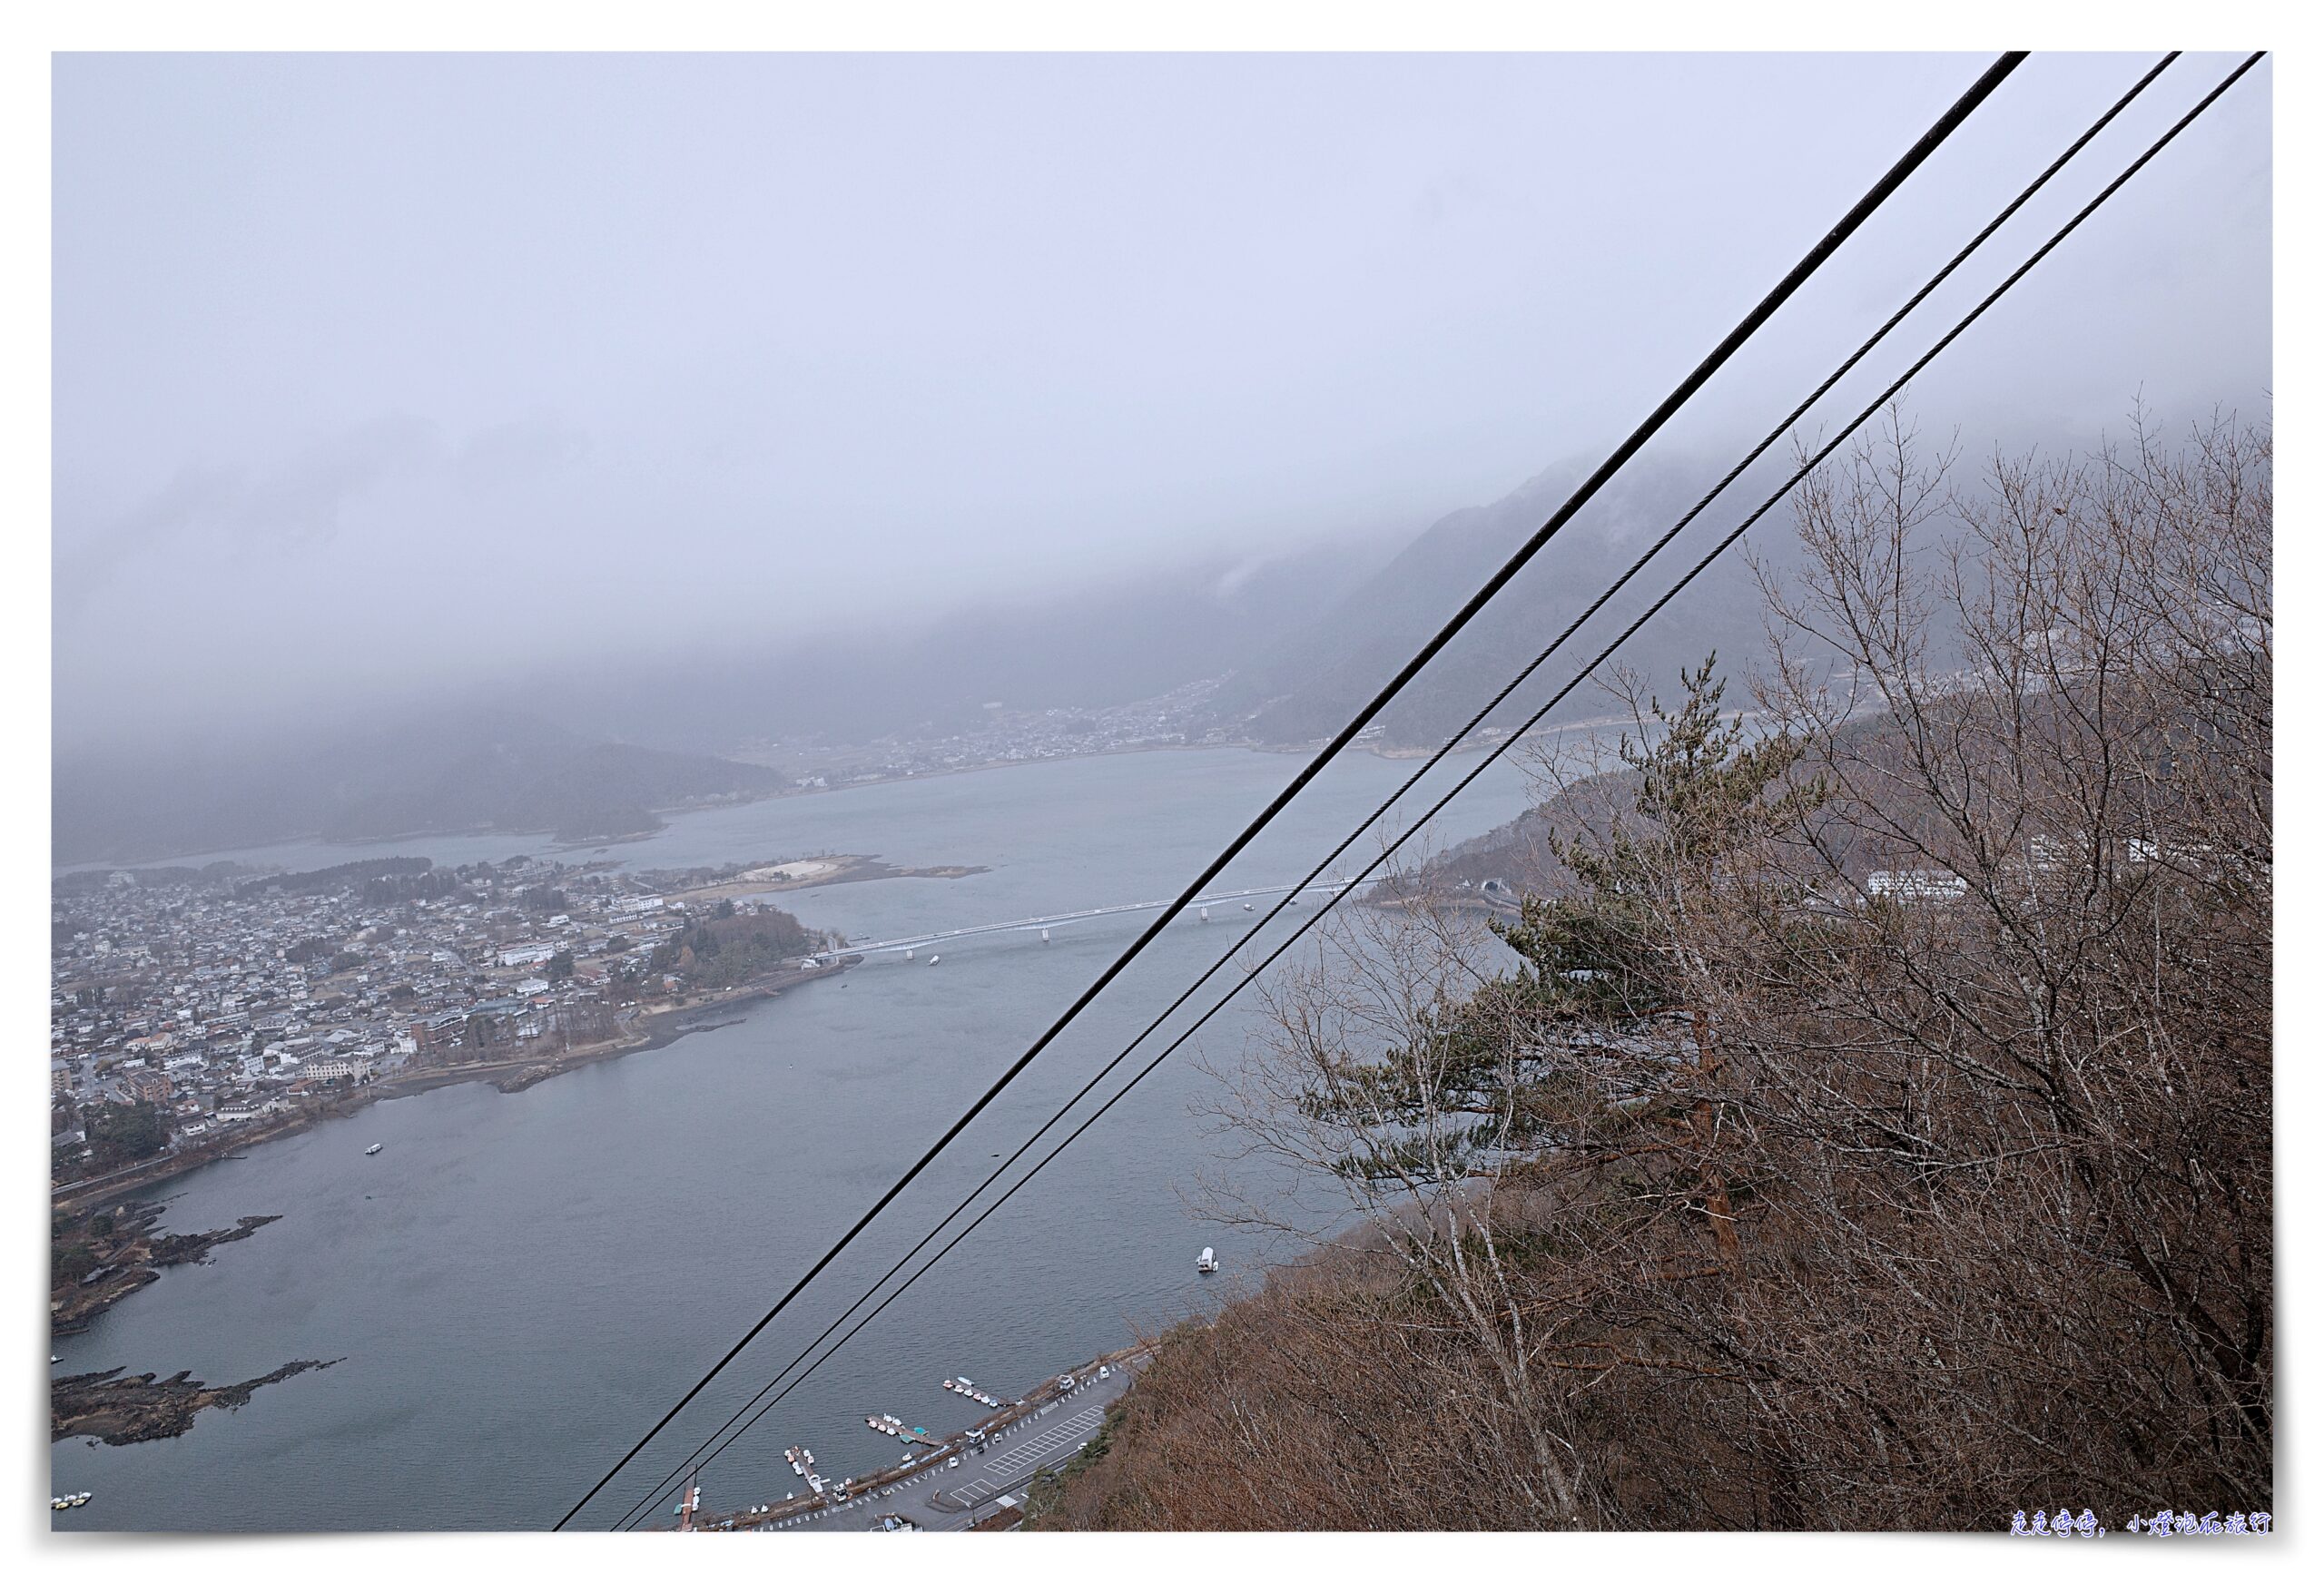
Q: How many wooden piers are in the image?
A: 4